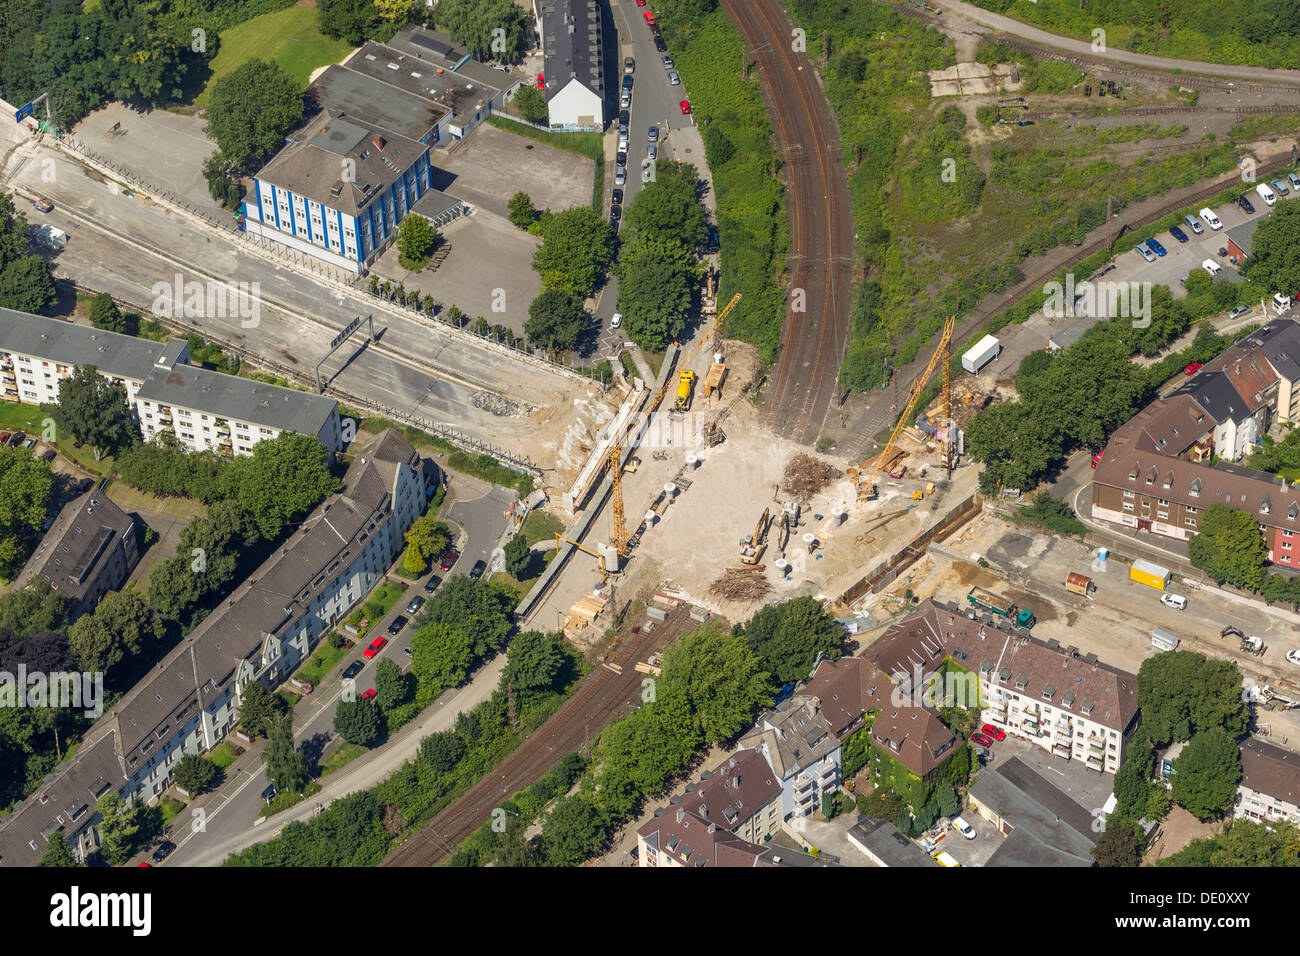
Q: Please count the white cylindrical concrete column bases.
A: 6